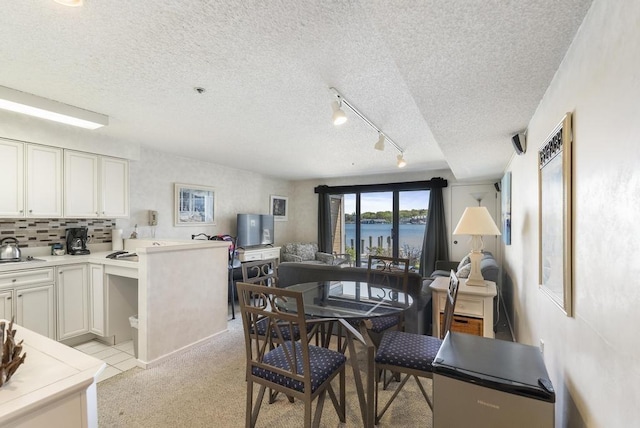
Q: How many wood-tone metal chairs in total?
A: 4